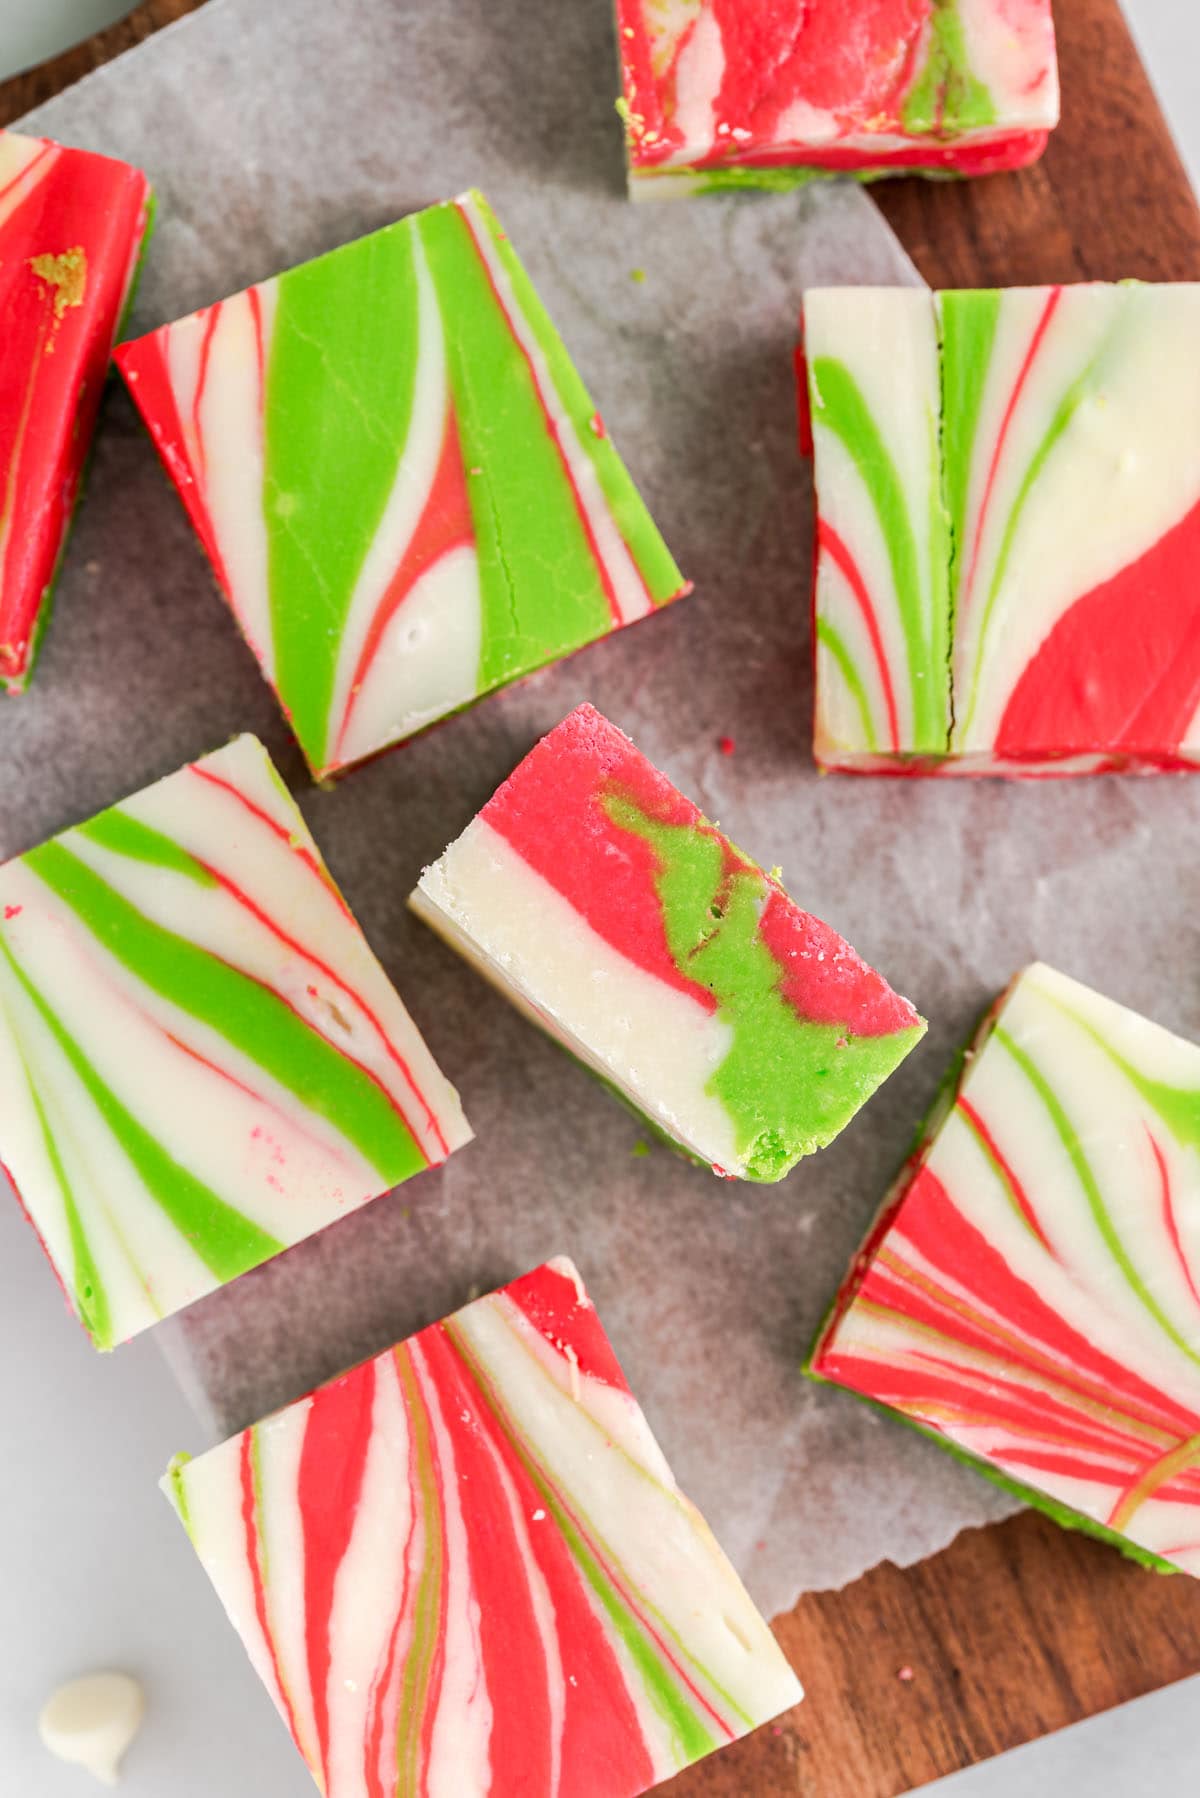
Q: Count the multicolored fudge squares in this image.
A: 8